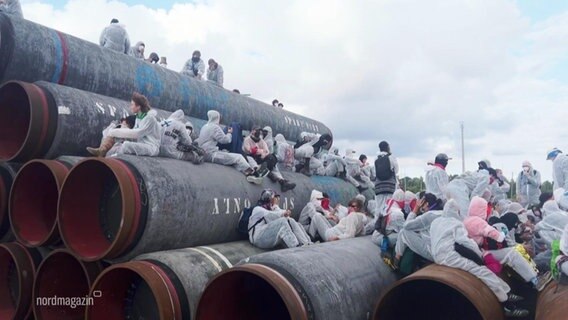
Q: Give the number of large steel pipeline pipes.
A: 11